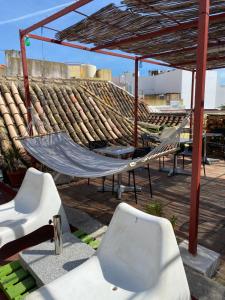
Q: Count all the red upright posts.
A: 4